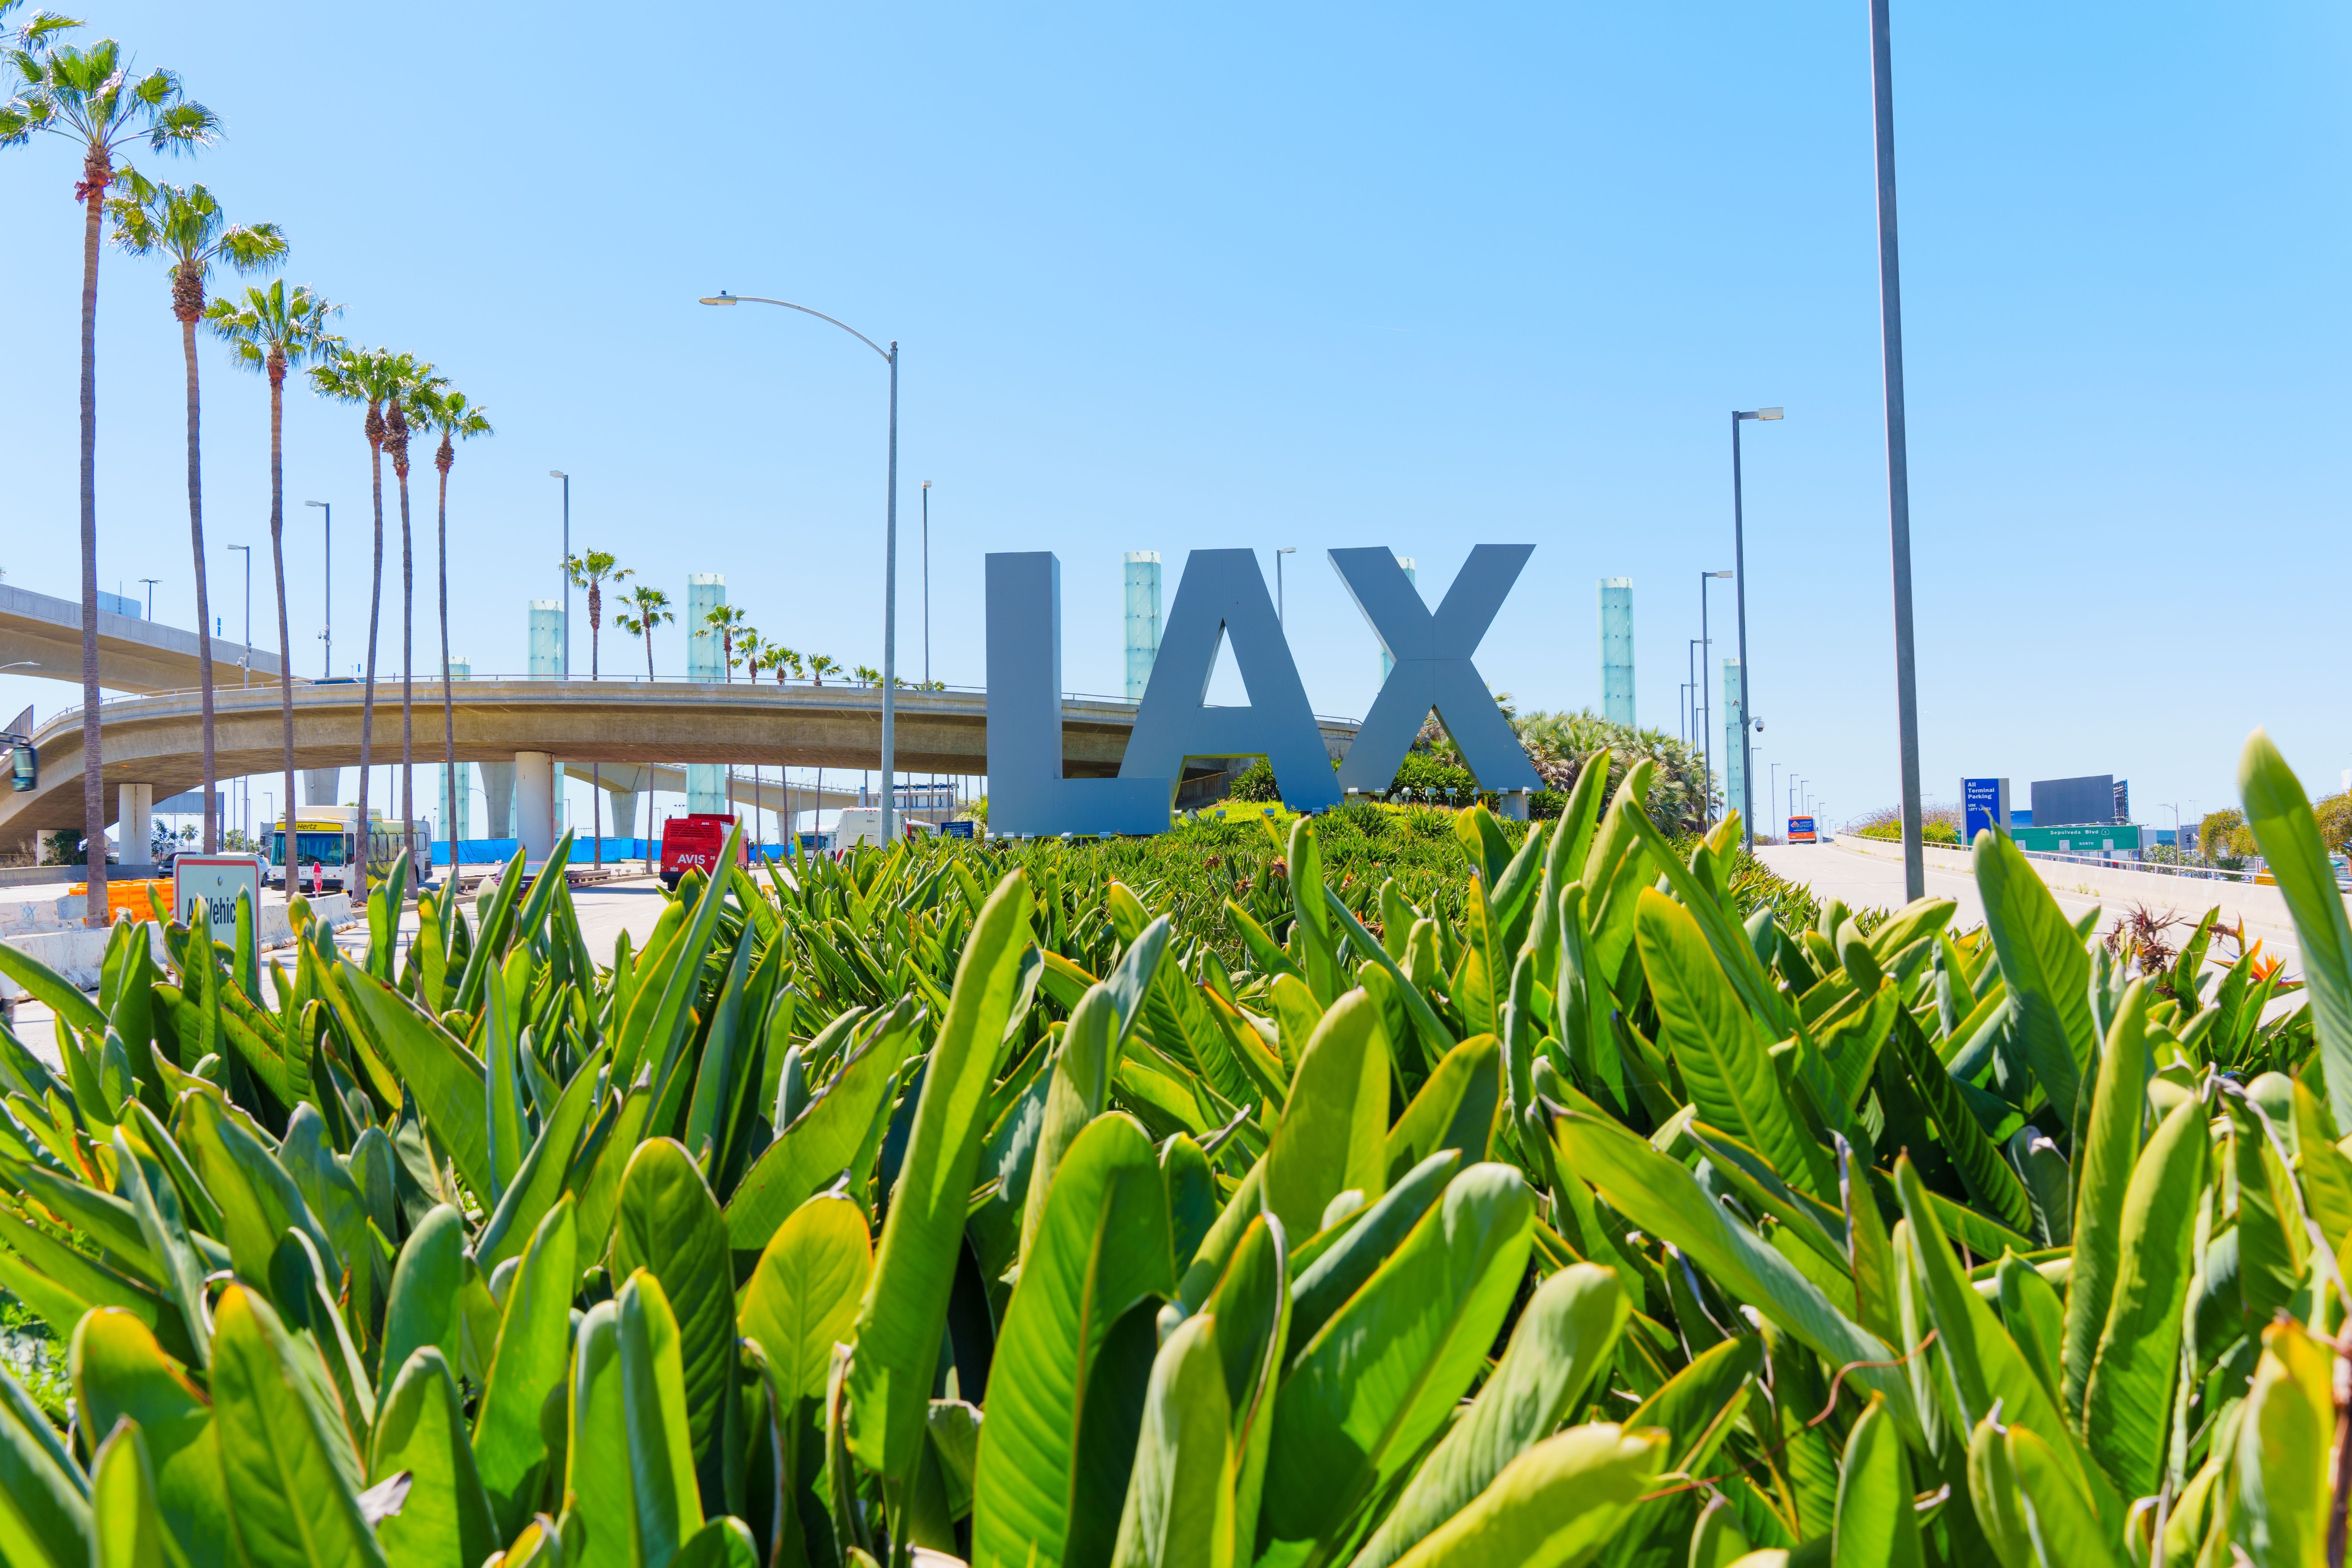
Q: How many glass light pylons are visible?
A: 7